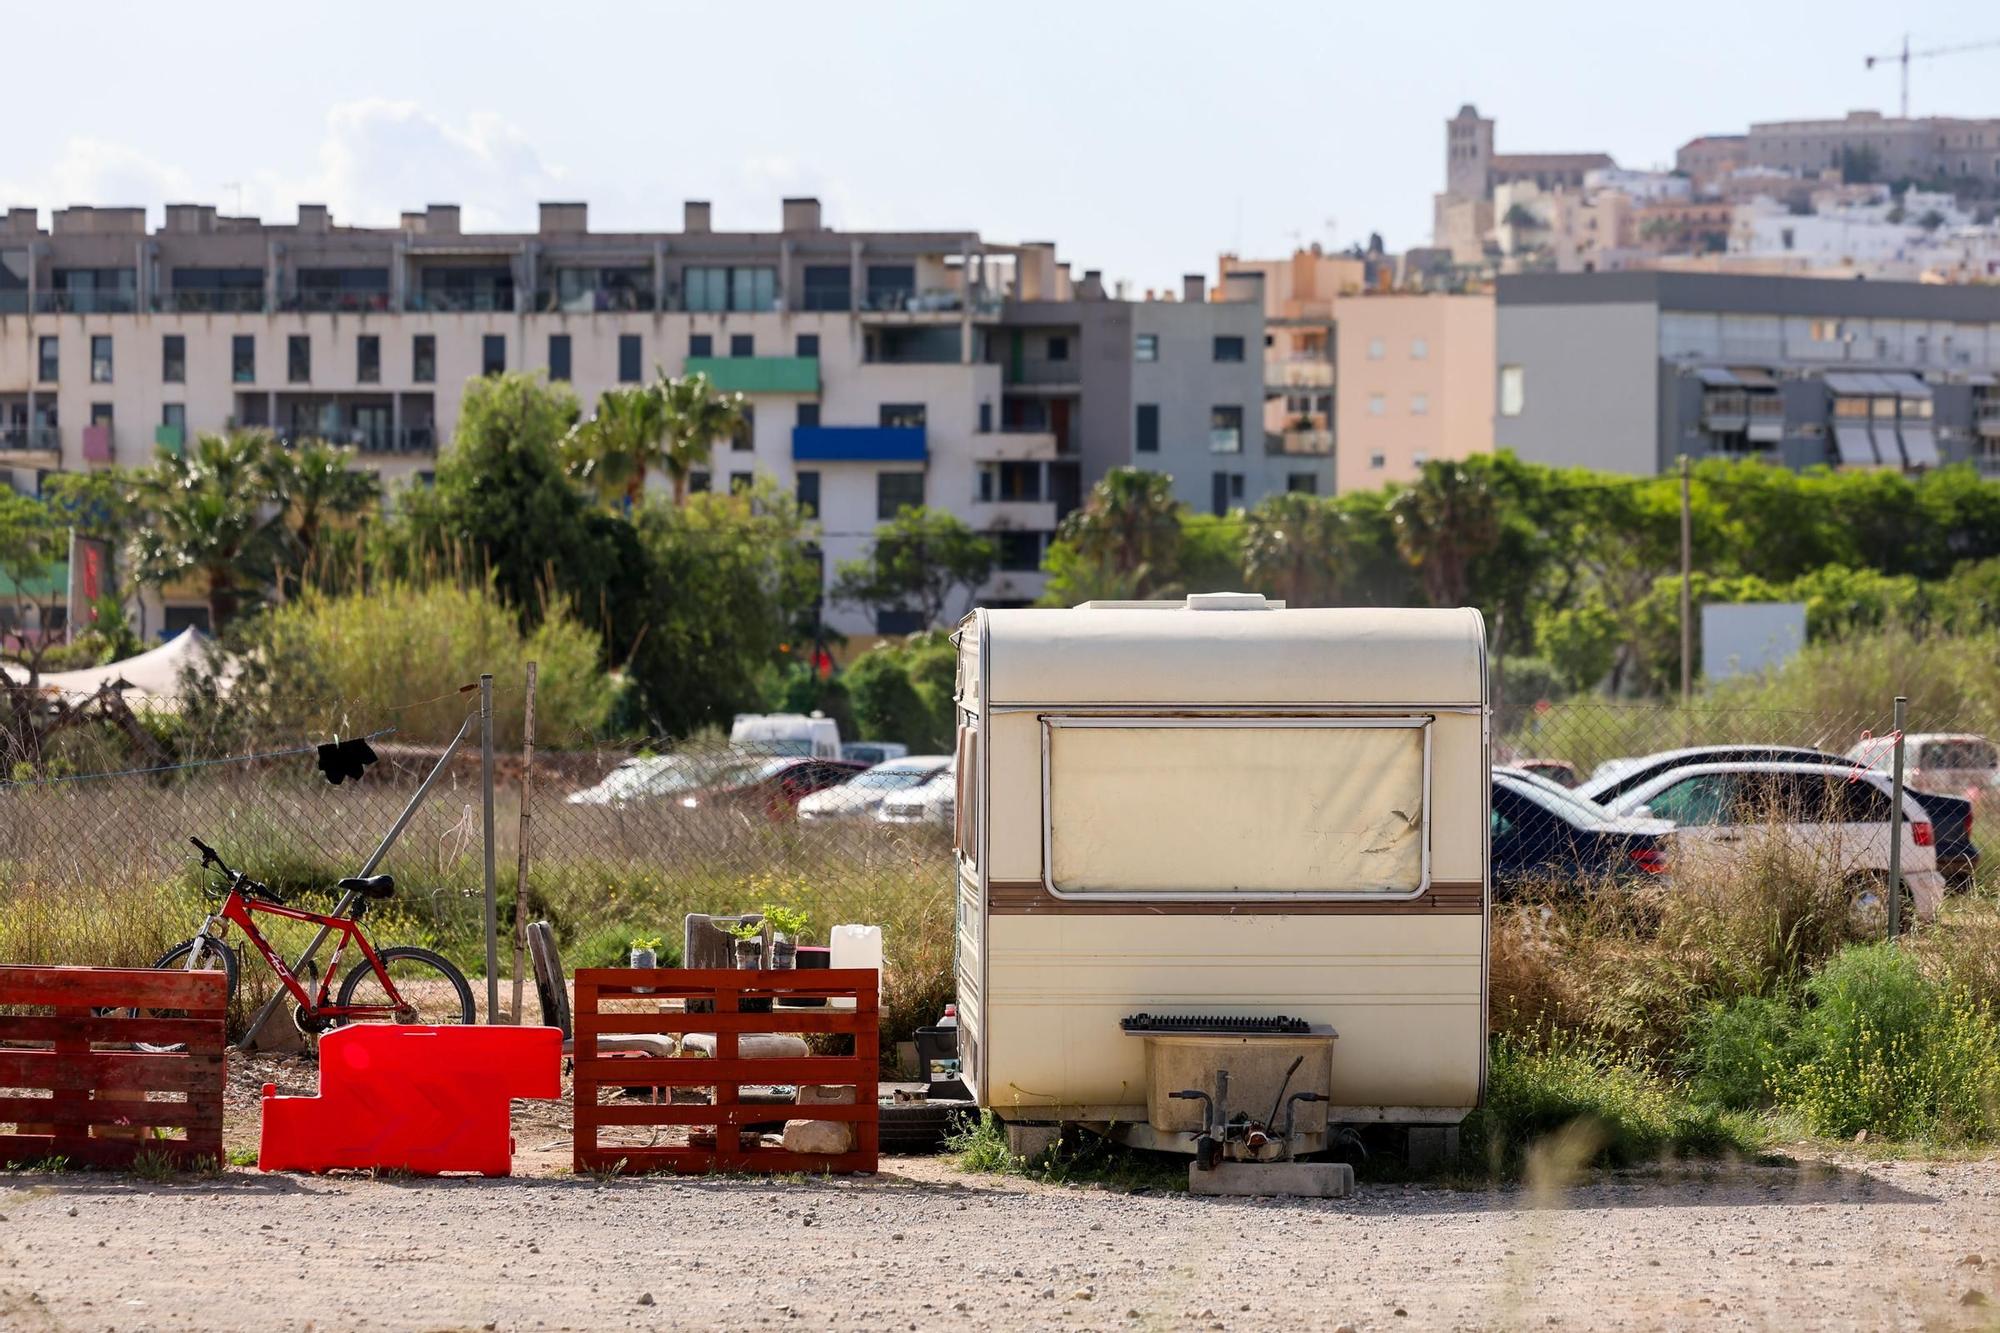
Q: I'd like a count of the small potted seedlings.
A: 3